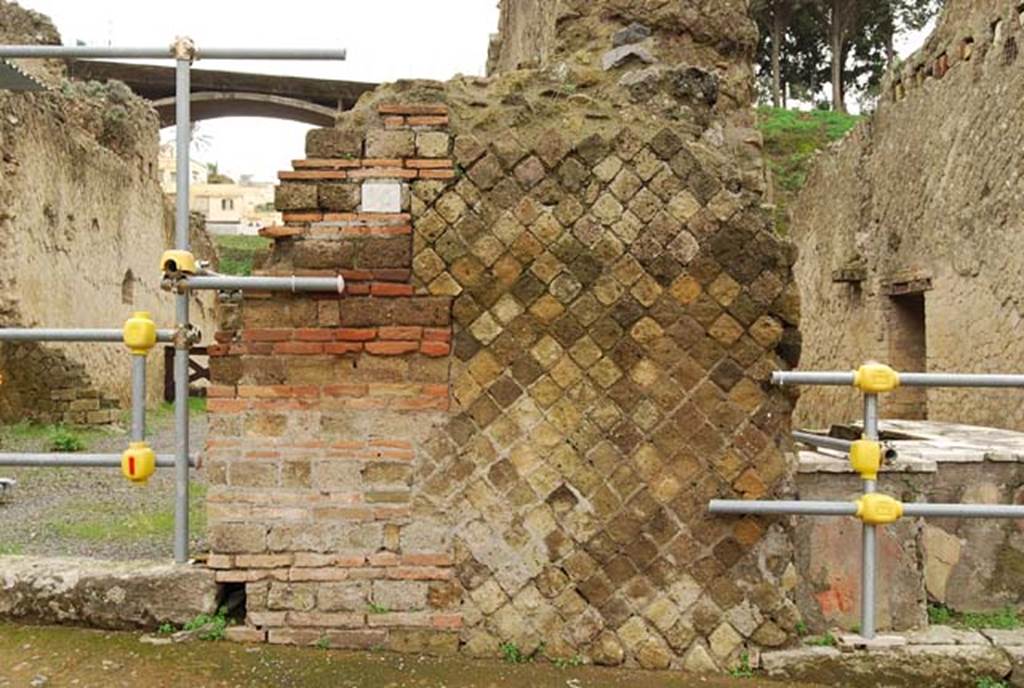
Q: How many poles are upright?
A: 3